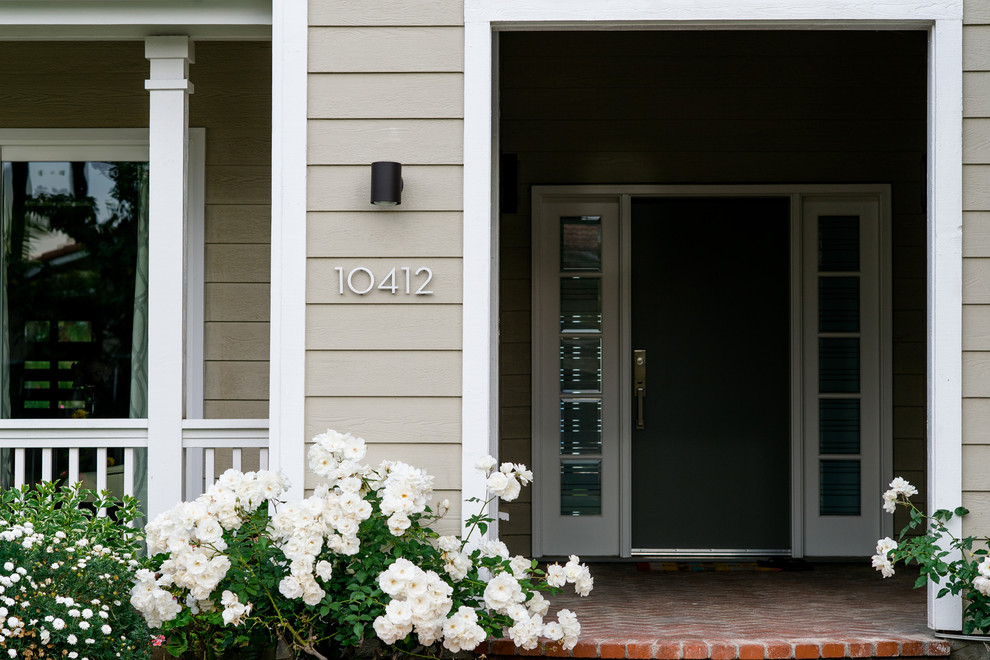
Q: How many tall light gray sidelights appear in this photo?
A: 2